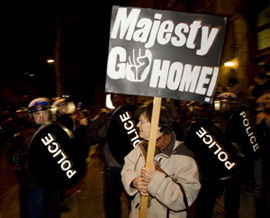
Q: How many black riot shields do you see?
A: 4